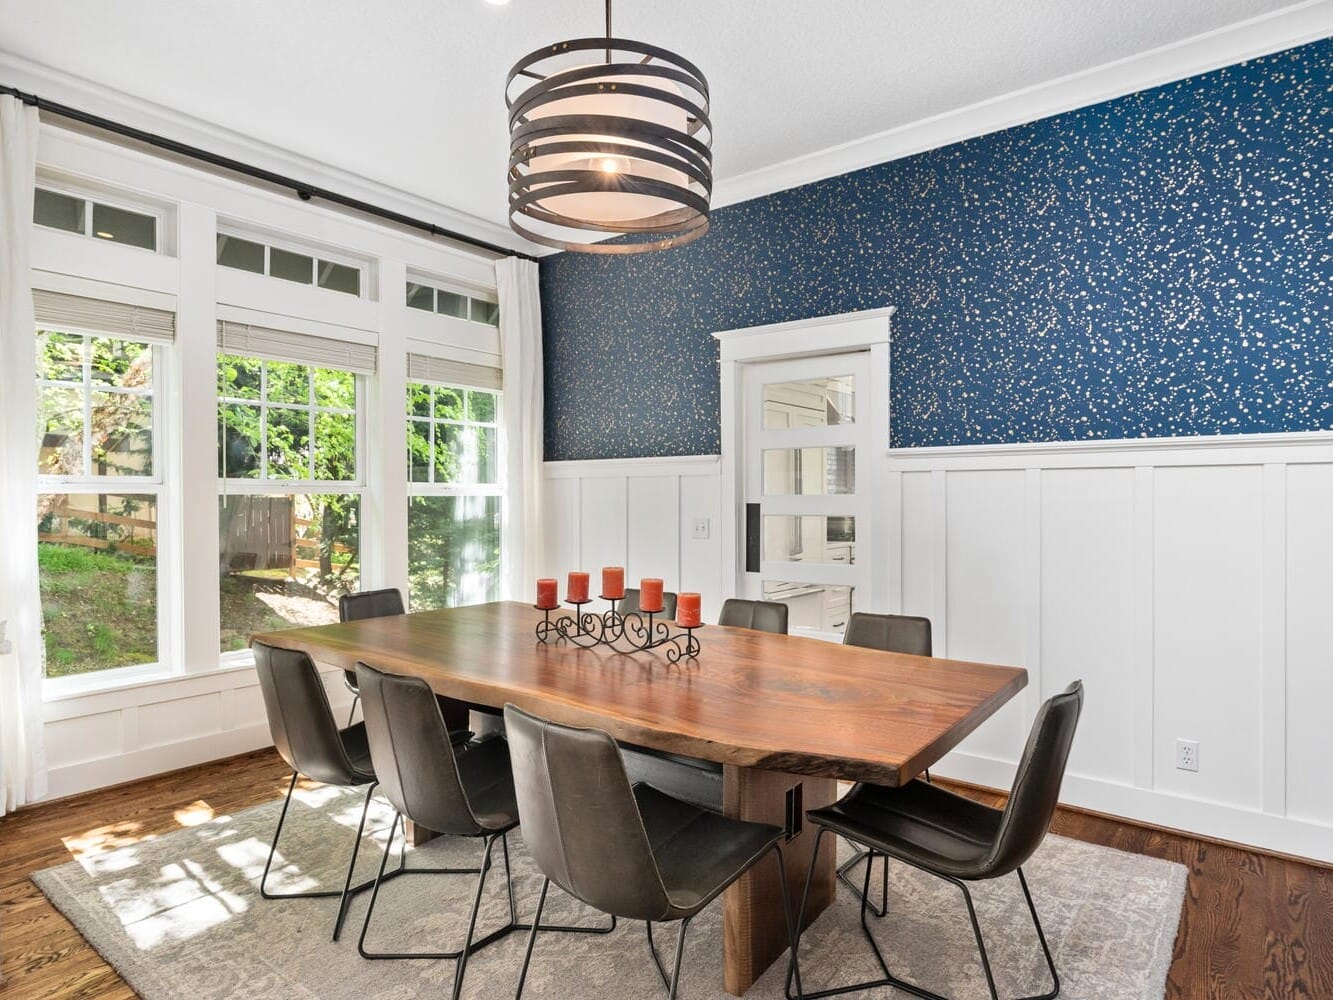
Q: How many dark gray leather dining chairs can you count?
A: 8